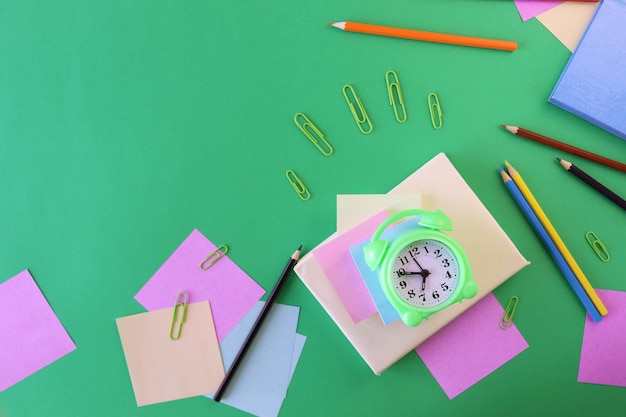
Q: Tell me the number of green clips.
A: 9